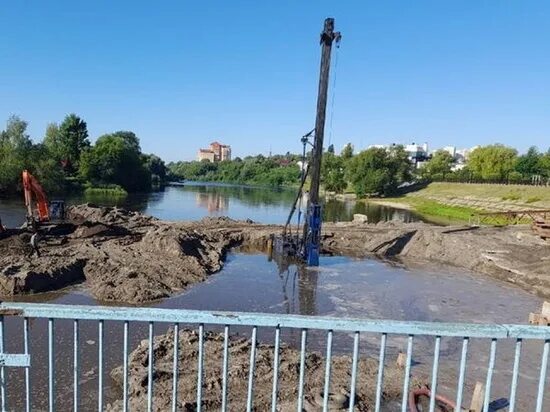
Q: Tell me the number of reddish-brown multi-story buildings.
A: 1